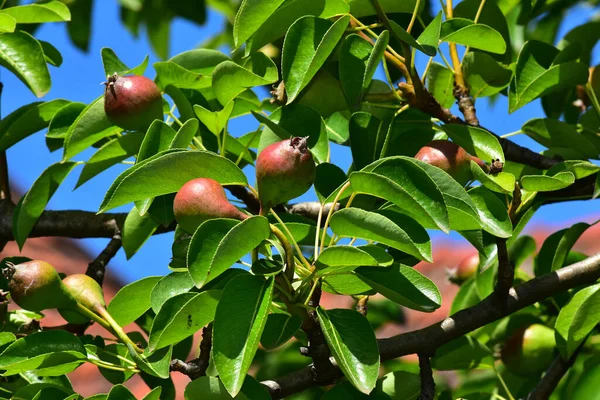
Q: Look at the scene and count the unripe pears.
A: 8